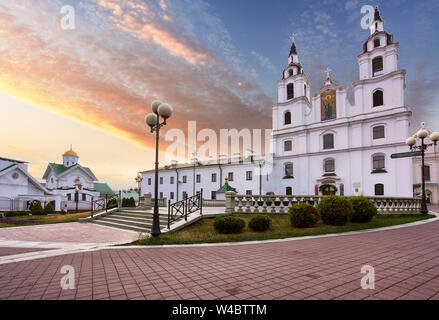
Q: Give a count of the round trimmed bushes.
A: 5